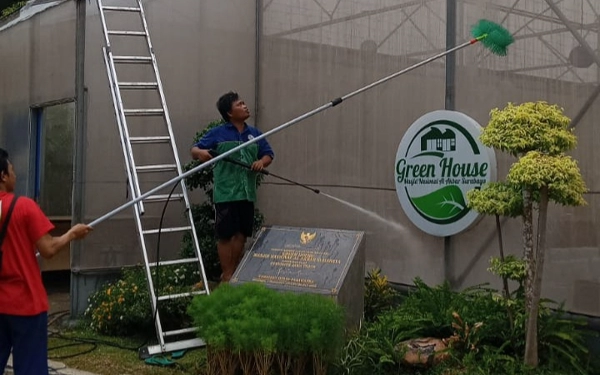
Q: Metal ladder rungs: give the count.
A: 12